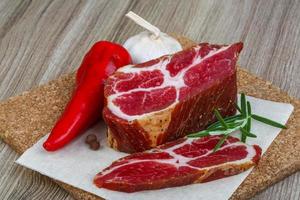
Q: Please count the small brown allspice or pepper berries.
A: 2